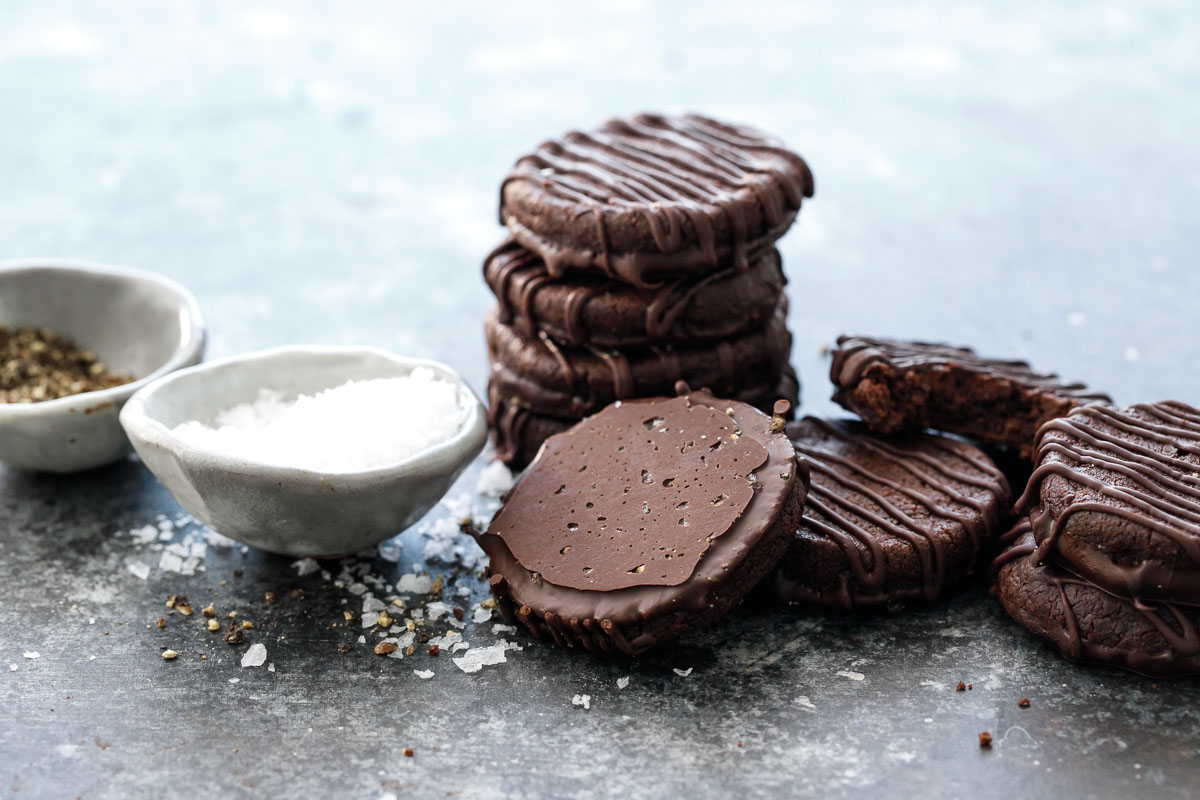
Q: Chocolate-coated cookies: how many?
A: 9